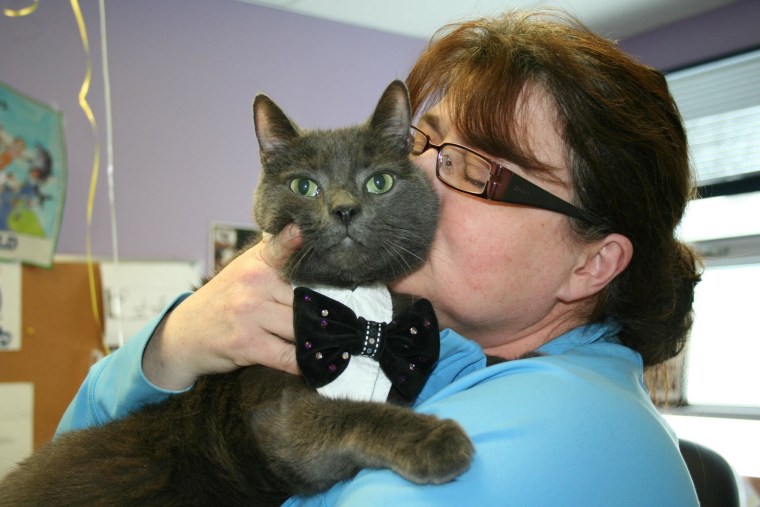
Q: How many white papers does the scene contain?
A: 3